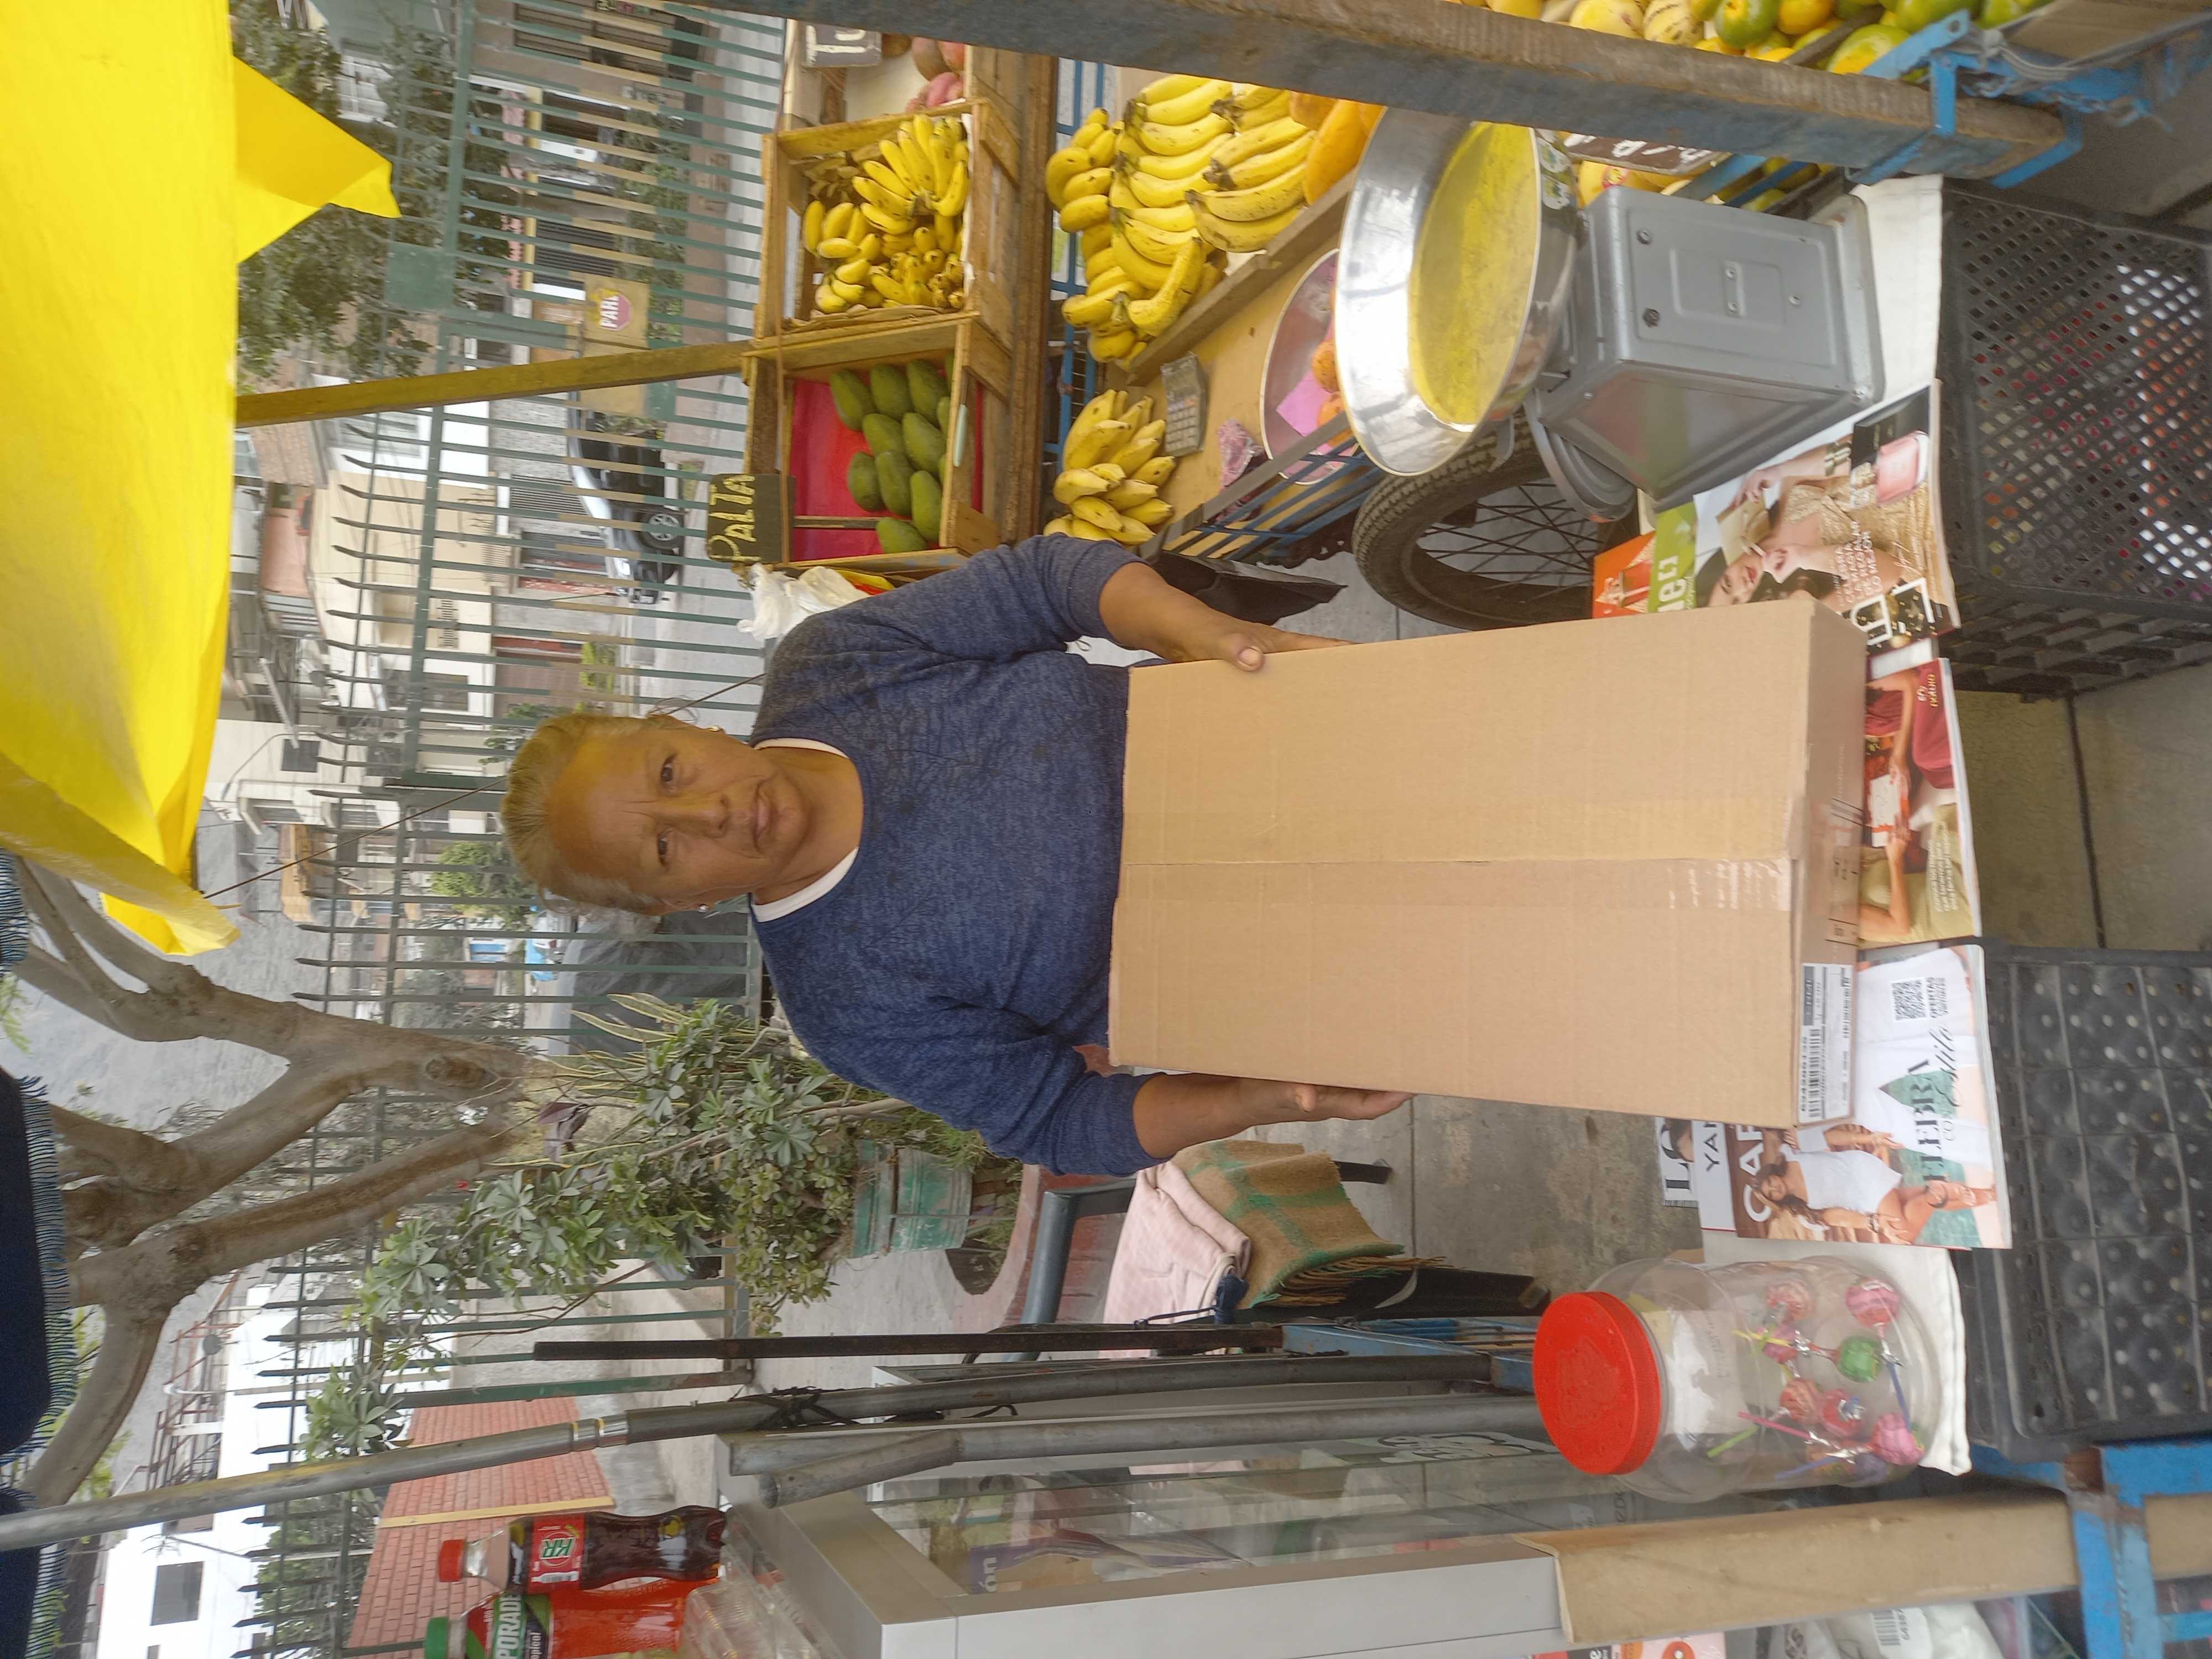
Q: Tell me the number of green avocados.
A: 12